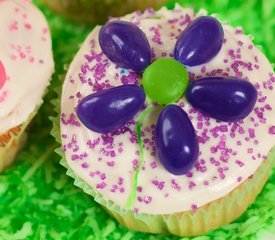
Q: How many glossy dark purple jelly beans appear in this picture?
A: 5